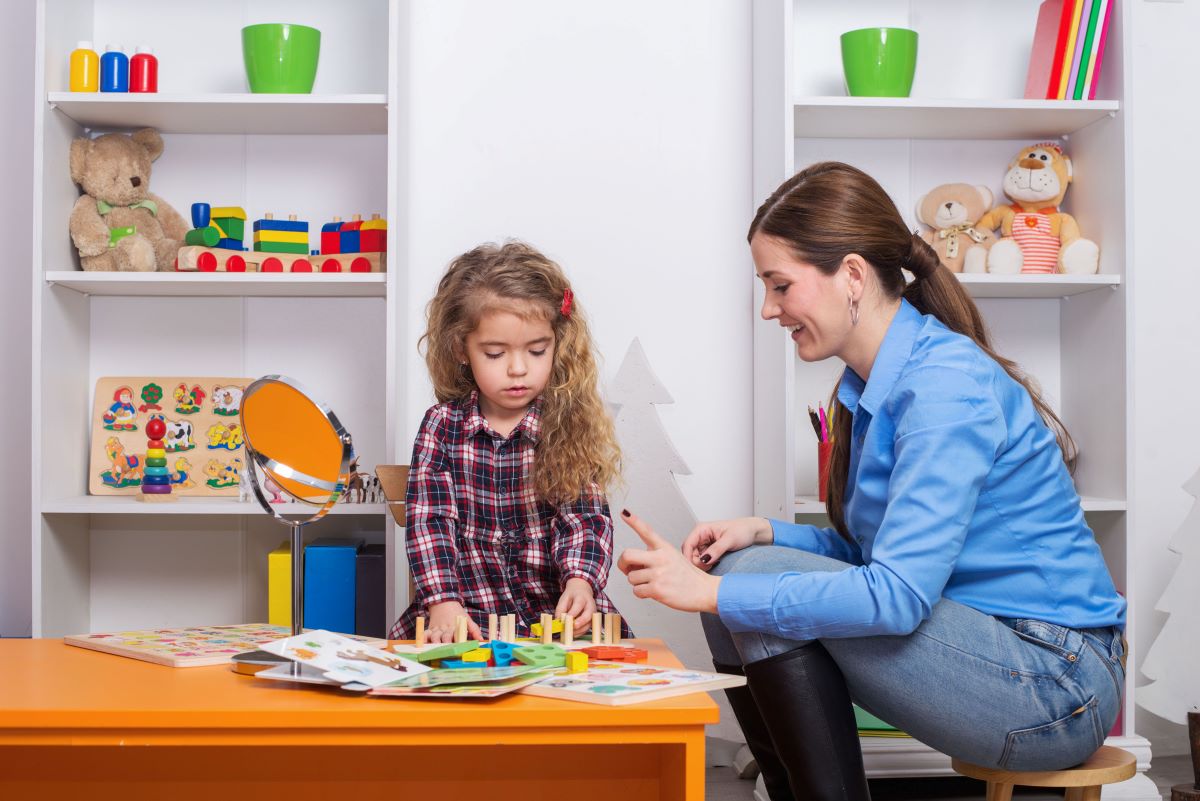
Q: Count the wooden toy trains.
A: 1